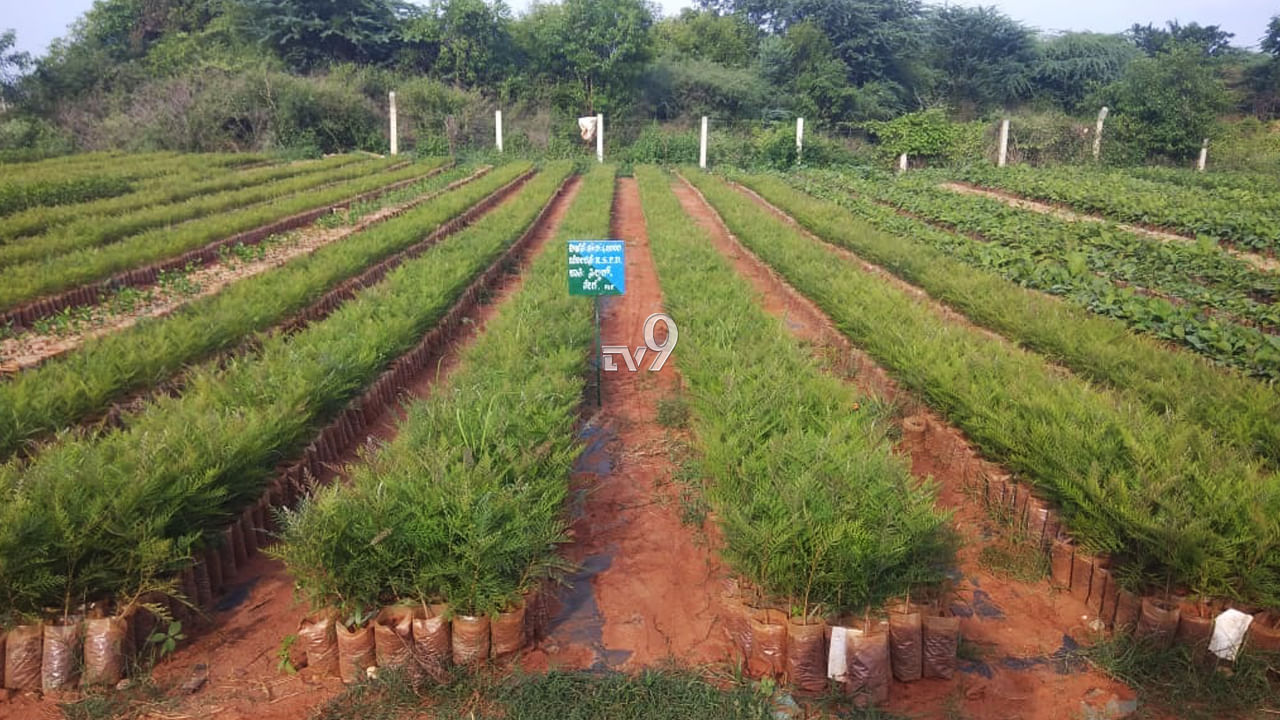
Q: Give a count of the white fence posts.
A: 9